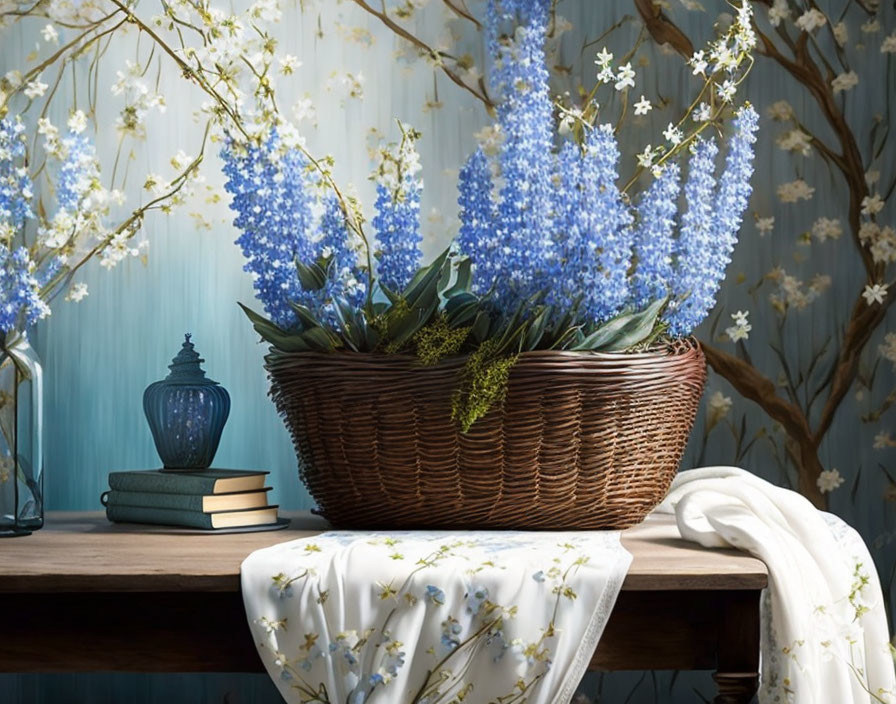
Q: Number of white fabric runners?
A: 2